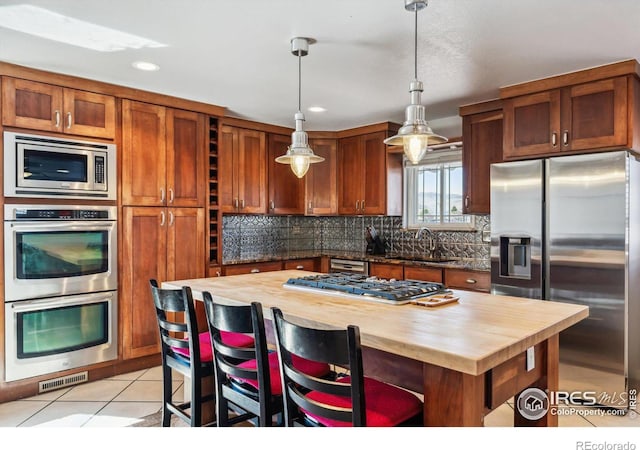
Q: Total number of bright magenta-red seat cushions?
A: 3